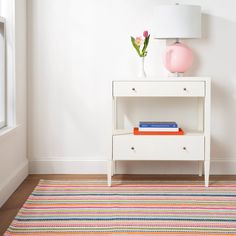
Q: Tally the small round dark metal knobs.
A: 4